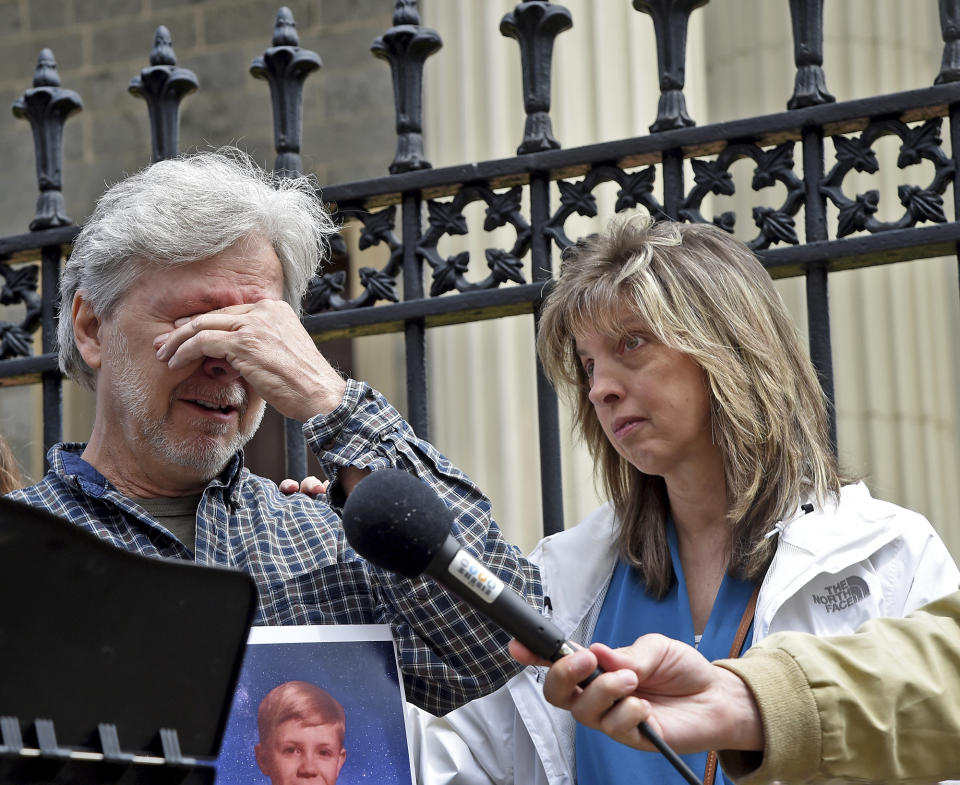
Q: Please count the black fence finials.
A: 8